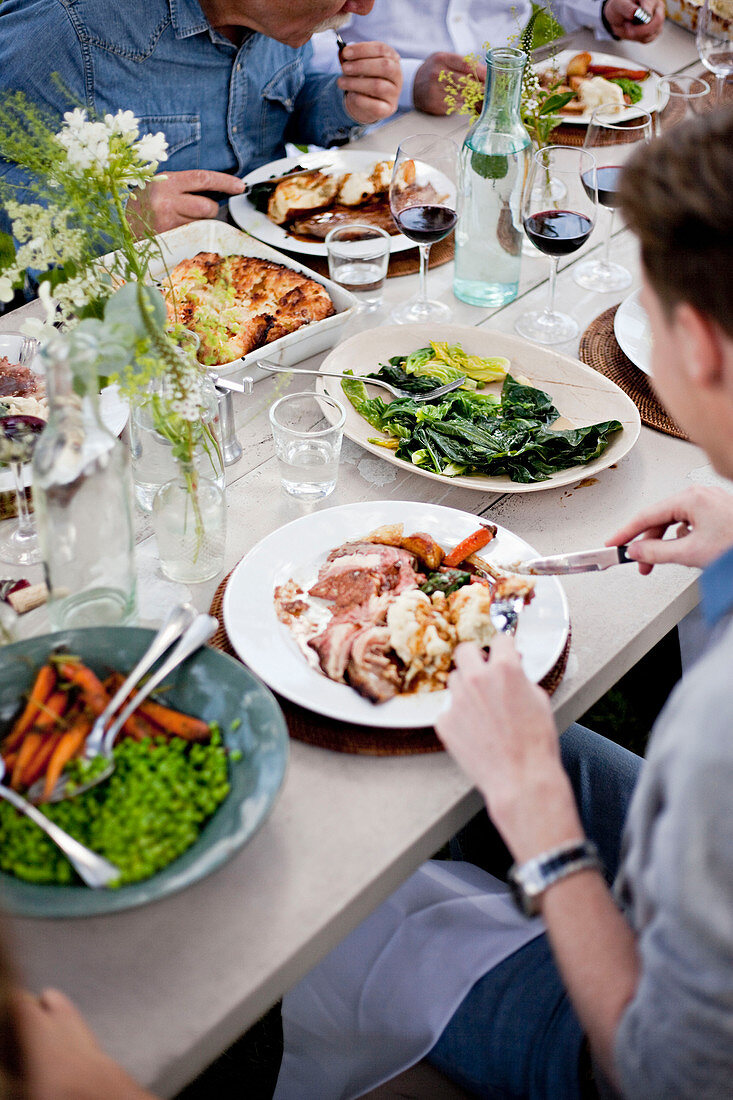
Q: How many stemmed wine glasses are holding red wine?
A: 4